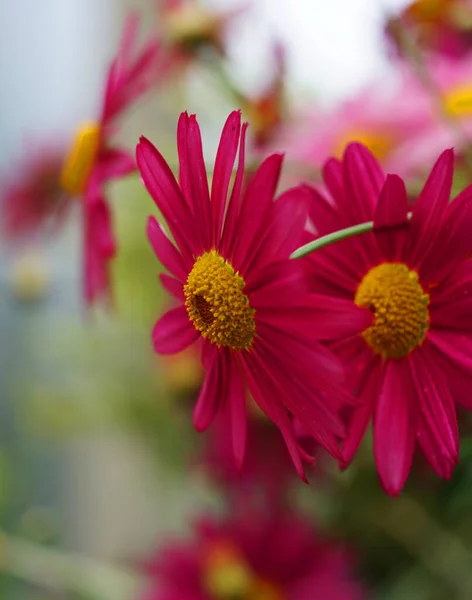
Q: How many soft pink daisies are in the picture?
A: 2